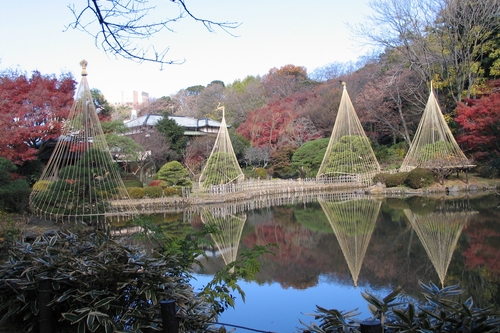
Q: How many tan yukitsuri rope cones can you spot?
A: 4